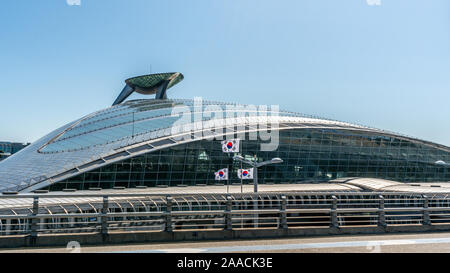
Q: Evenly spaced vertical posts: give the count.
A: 8